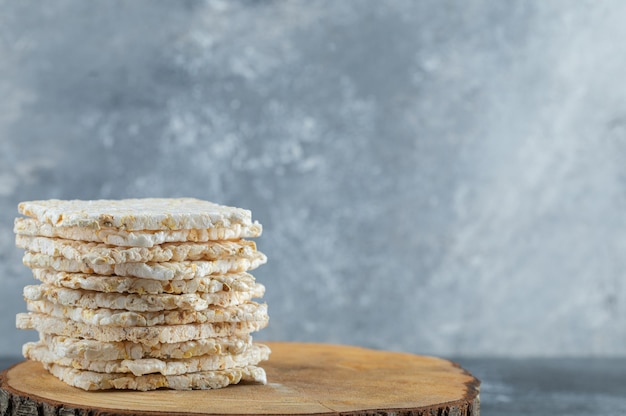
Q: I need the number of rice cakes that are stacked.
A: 11